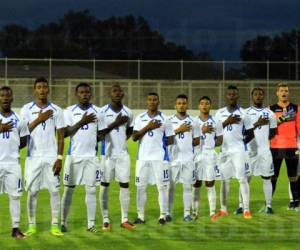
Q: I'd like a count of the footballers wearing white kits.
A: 9